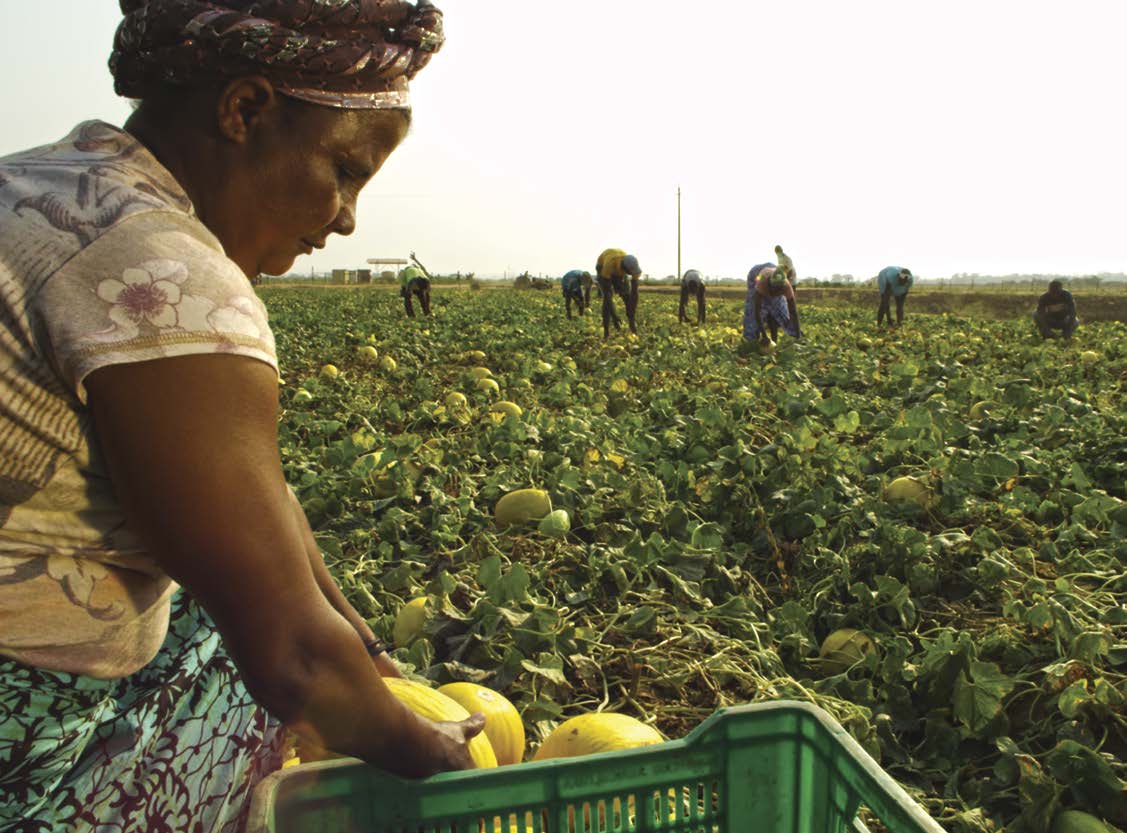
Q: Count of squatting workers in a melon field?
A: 1